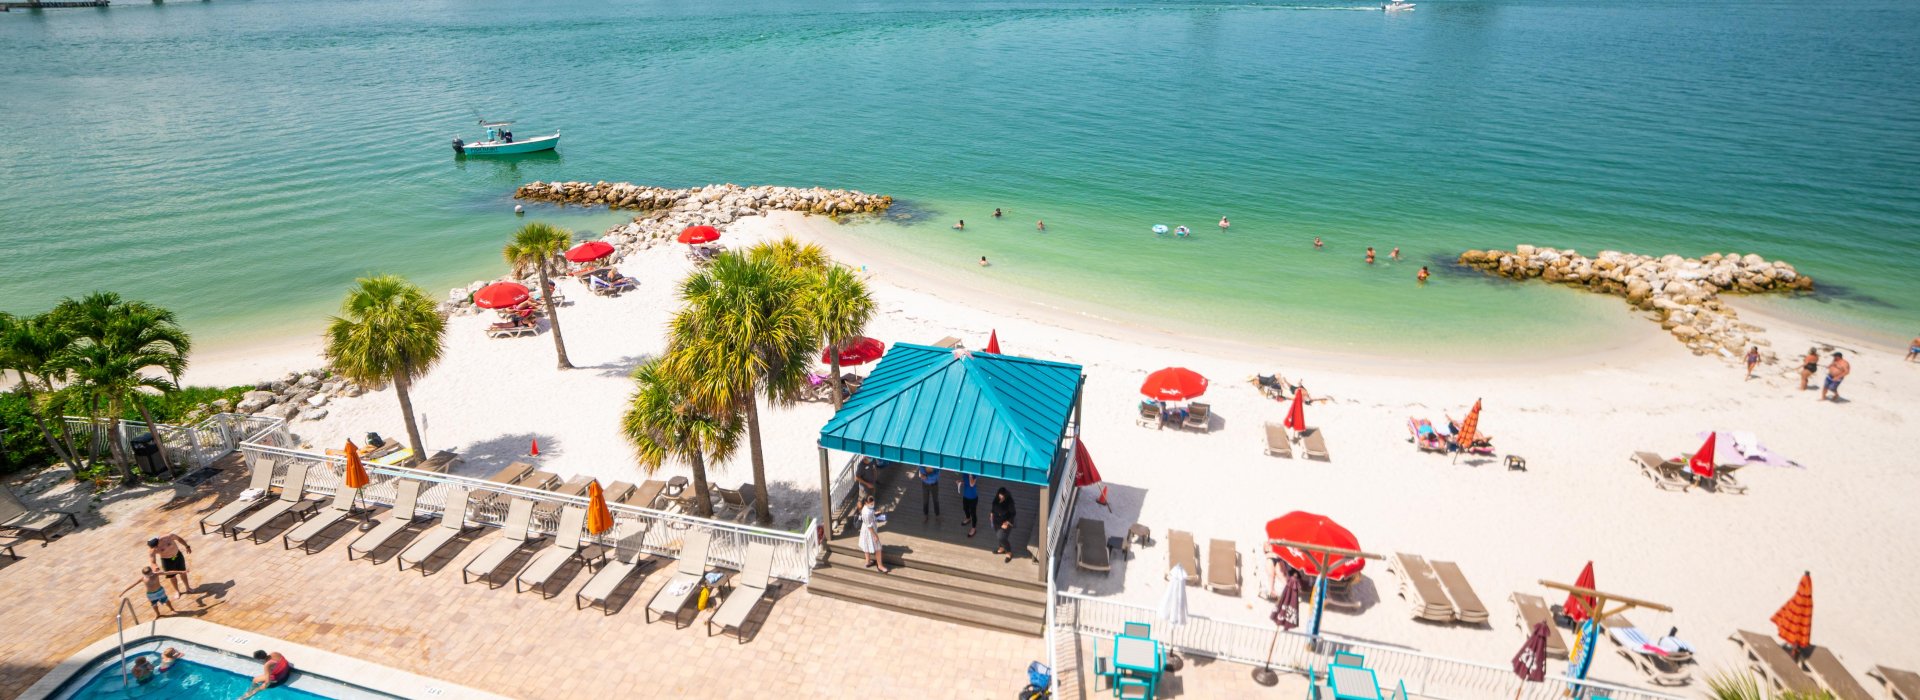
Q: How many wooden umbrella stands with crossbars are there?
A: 2